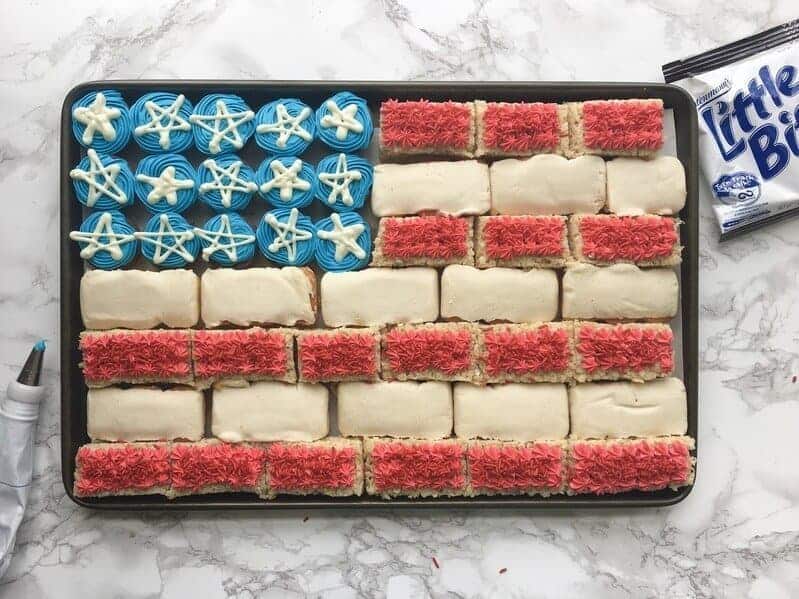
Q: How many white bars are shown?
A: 13